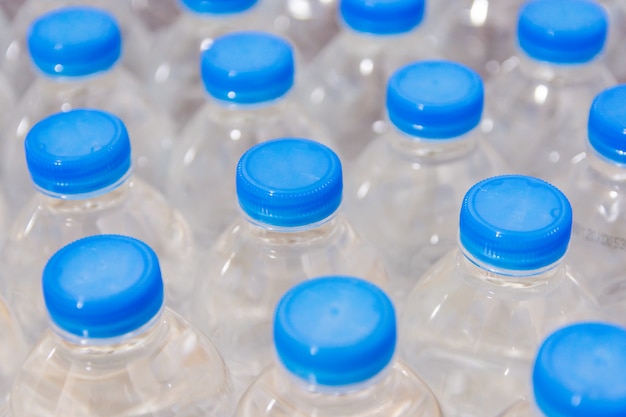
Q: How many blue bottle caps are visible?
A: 13